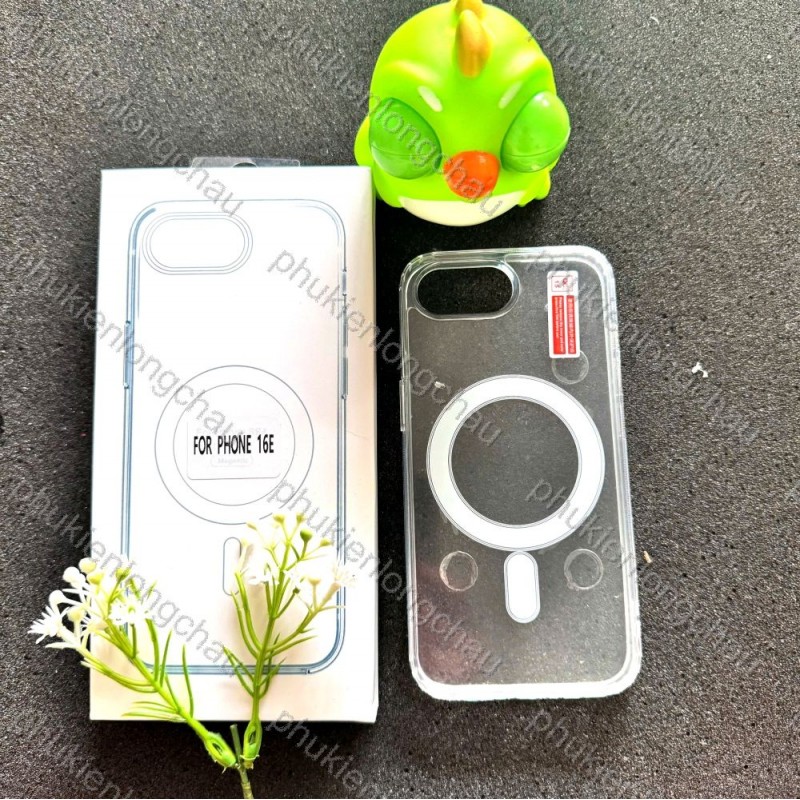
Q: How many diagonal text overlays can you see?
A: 12